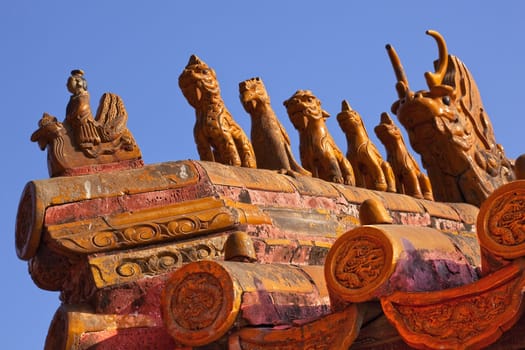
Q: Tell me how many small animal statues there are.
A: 5